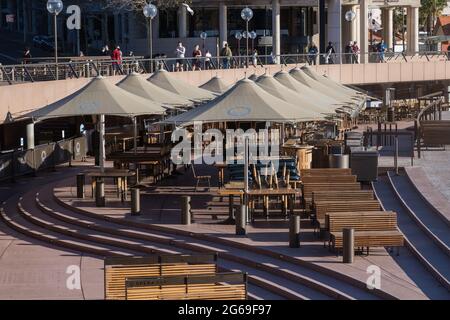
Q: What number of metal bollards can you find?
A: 7